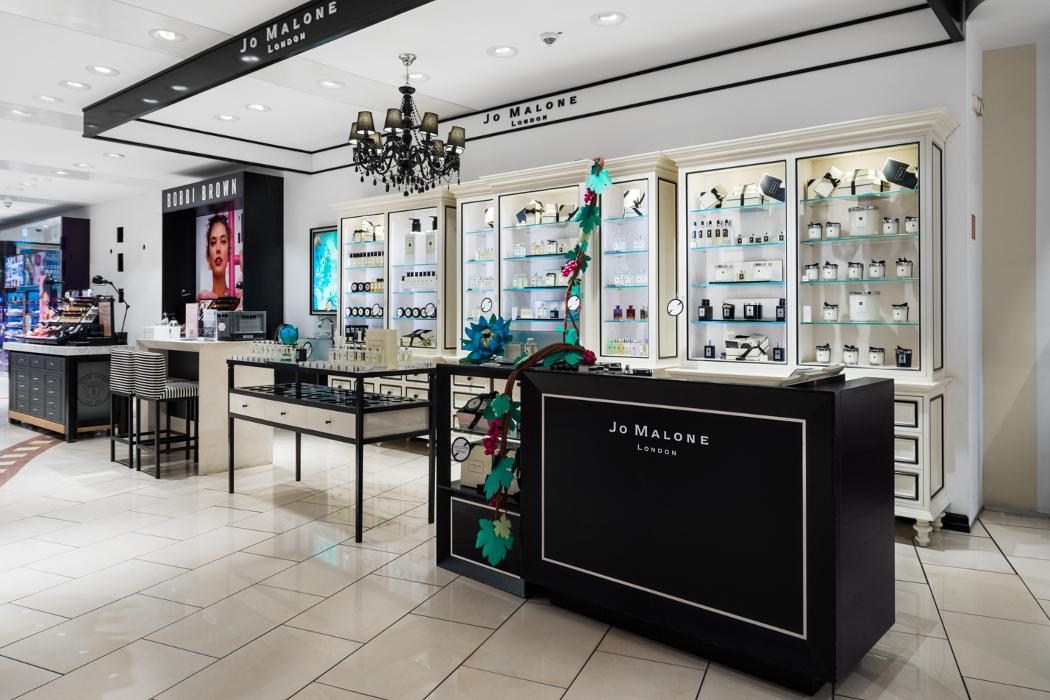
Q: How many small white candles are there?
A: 14